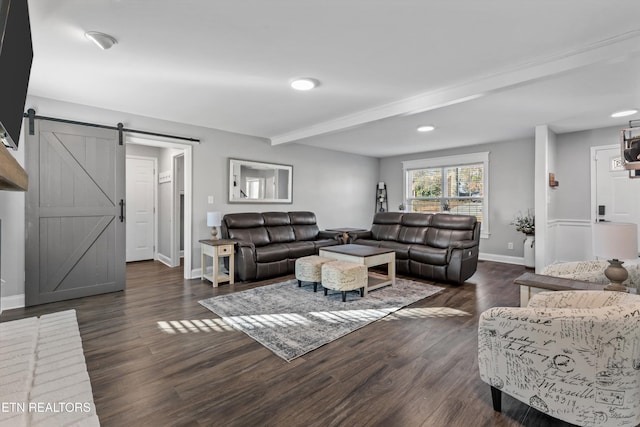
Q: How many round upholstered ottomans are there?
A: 2